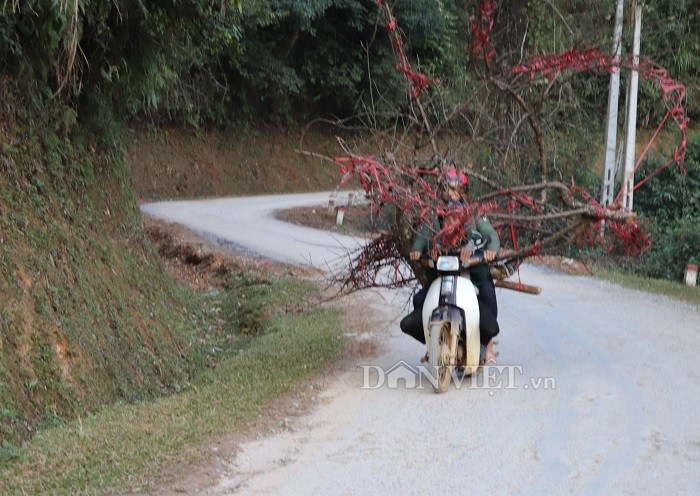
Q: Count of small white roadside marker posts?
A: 4